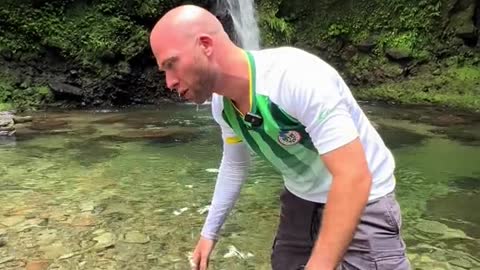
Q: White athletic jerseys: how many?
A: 1